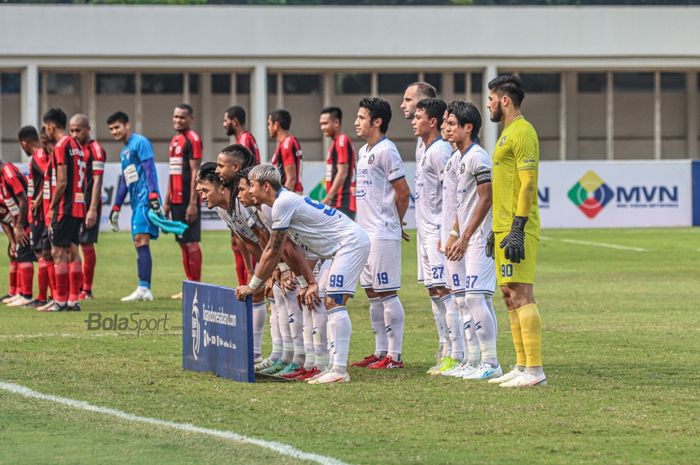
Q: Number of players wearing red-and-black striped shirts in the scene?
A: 10